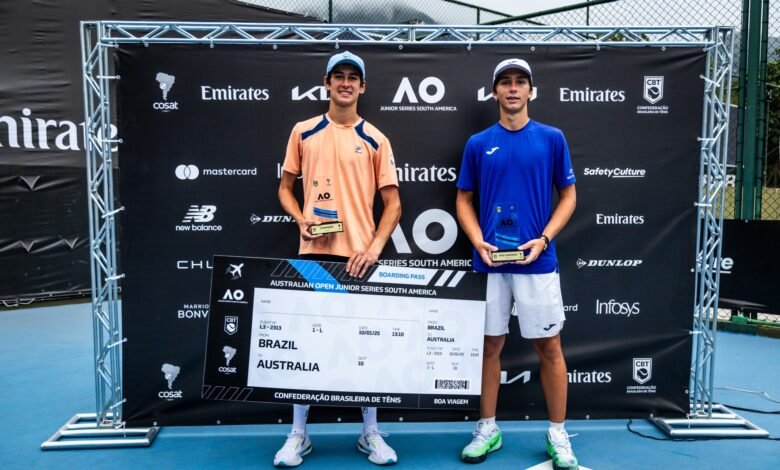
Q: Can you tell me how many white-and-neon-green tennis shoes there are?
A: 2